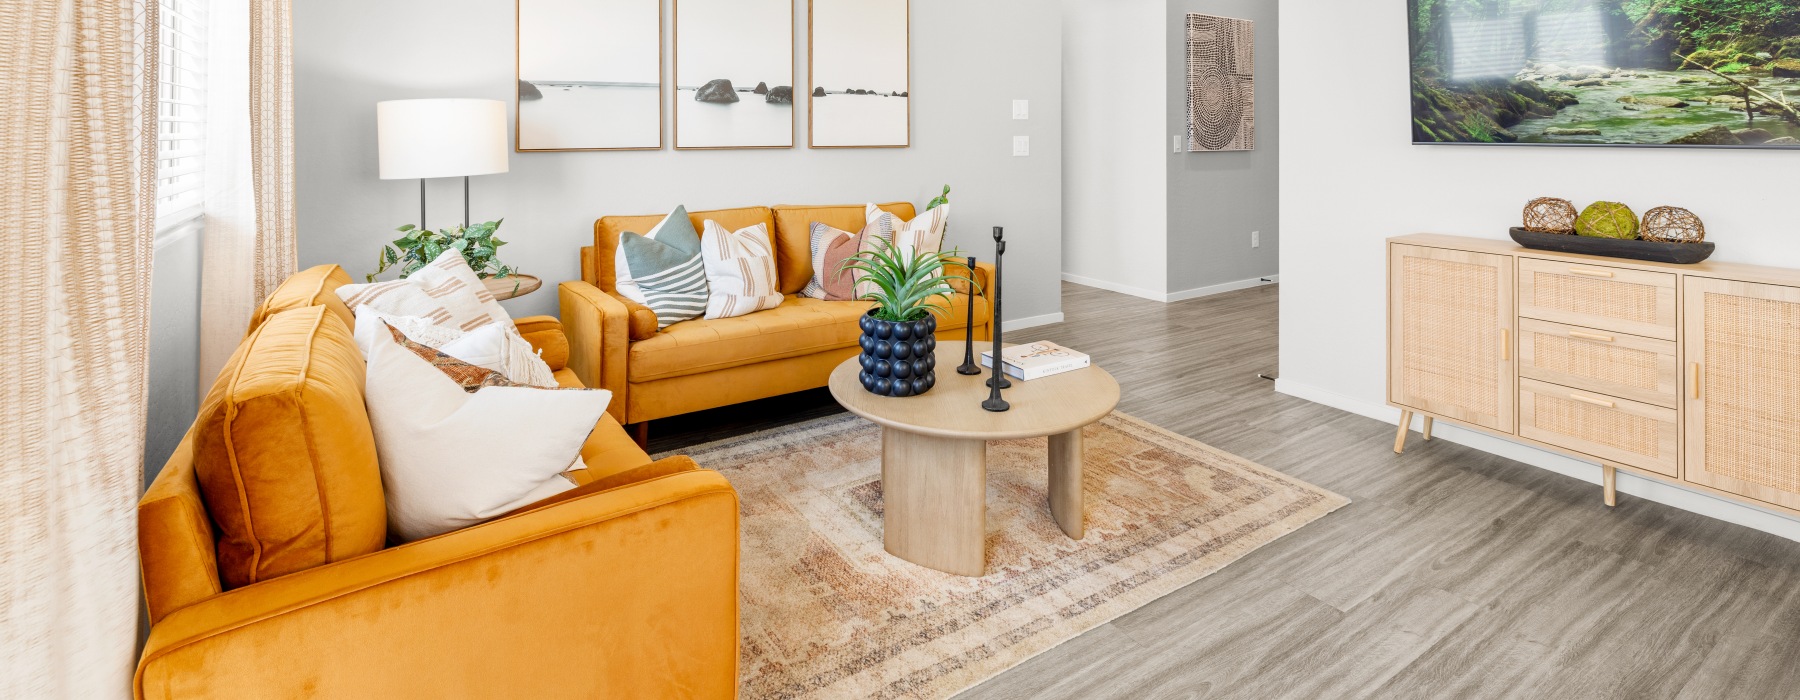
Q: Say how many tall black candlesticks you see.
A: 3